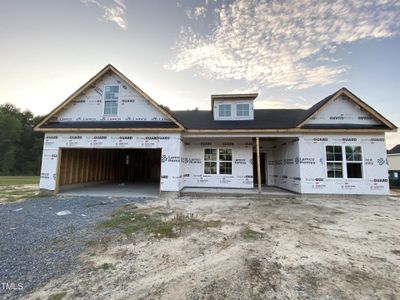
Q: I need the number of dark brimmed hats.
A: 0